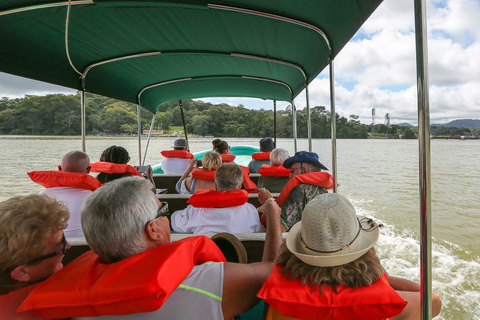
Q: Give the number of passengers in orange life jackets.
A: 12